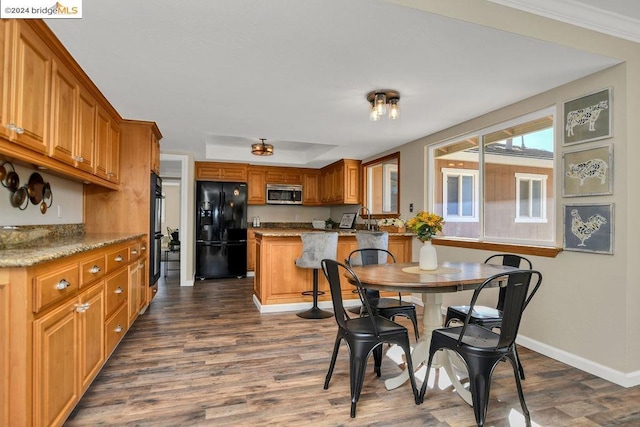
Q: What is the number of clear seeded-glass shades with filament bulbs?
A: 3